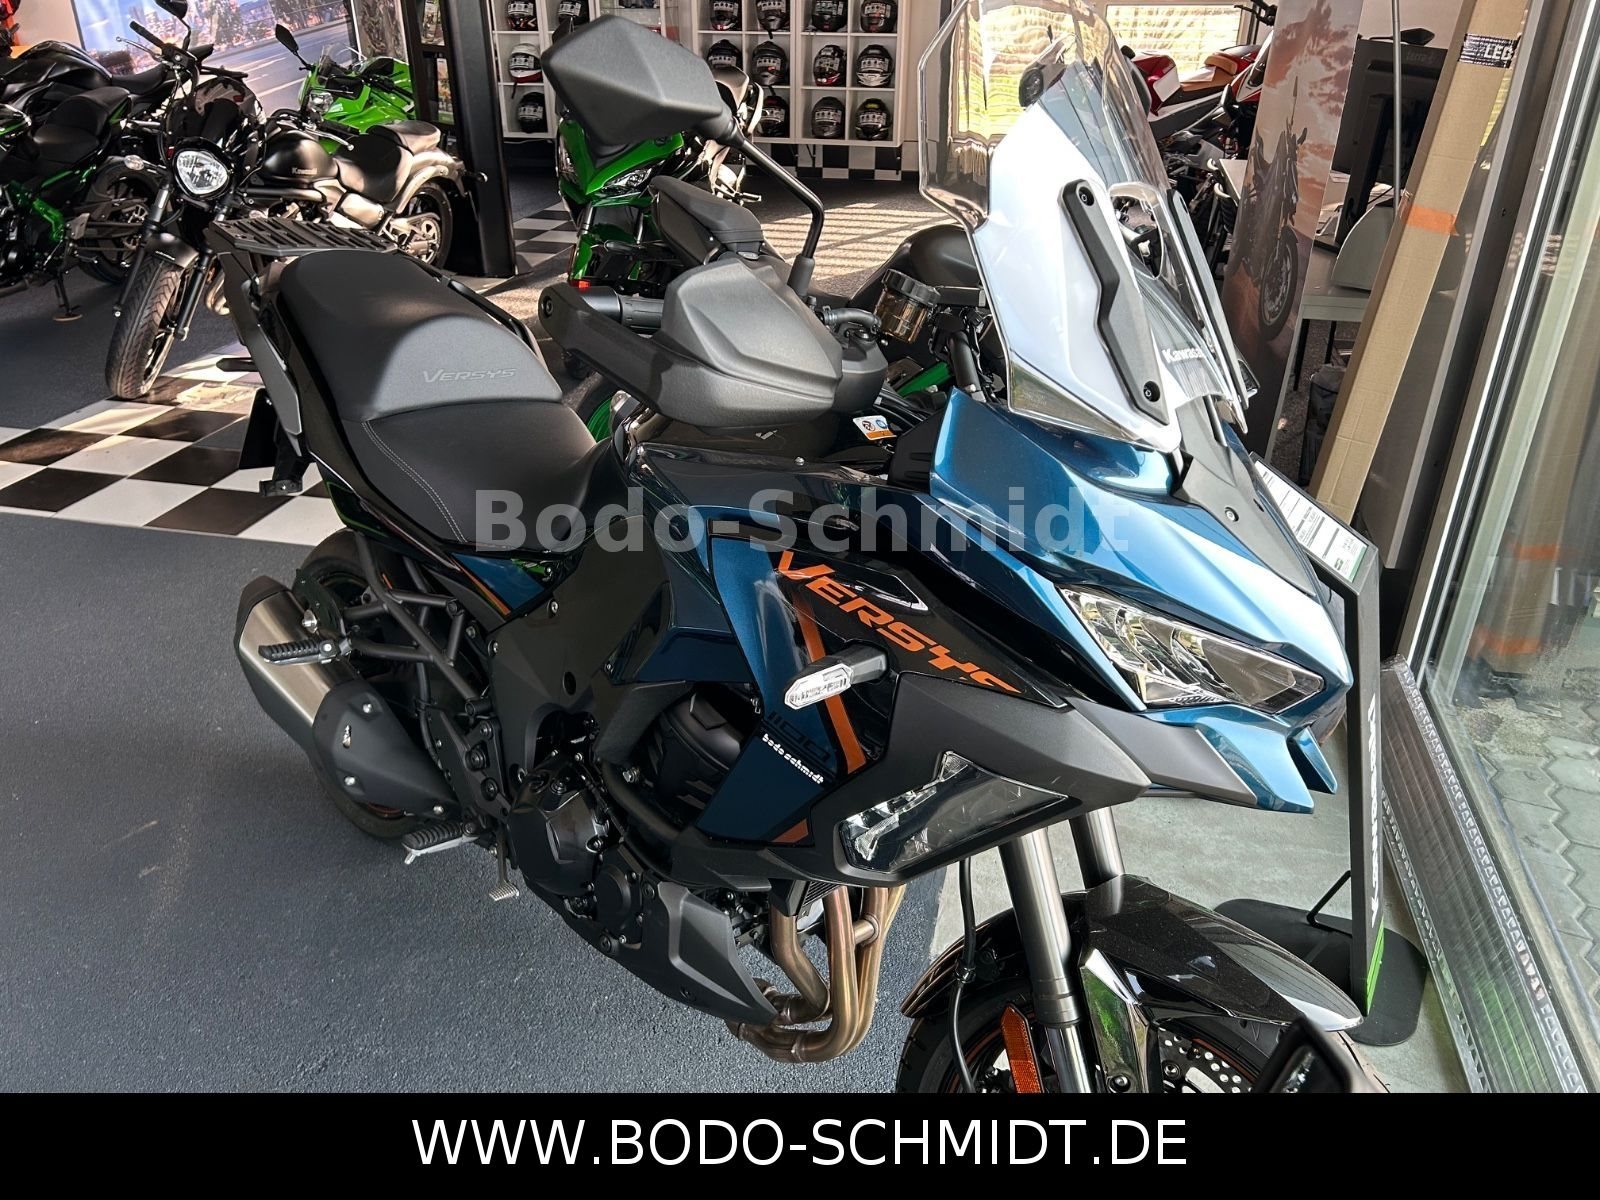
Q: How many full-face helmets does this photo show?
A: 15